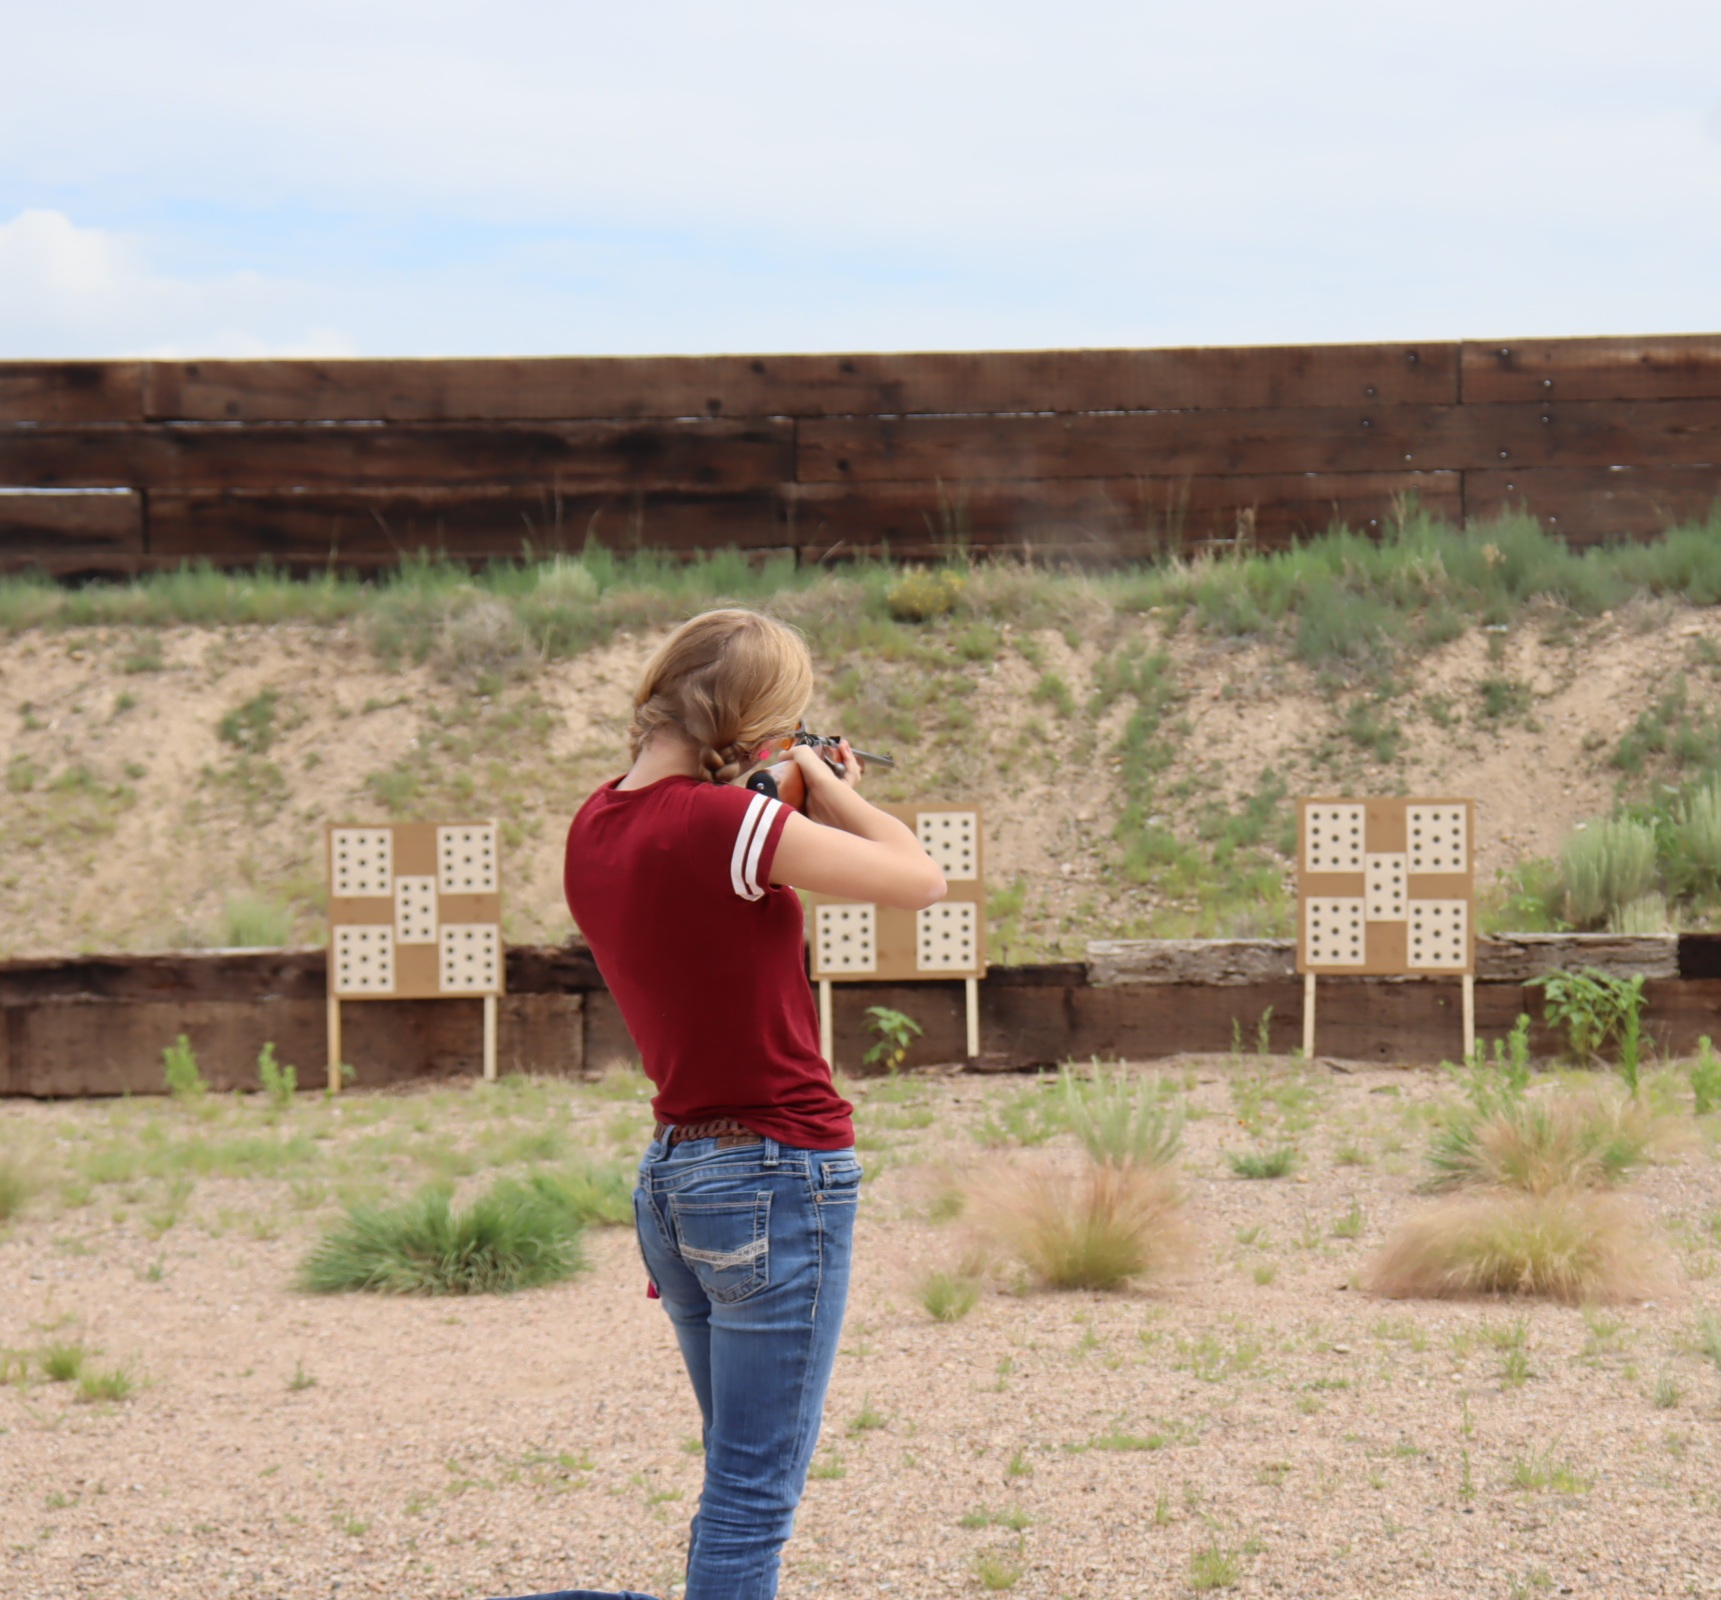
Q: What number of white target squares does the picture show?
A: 13